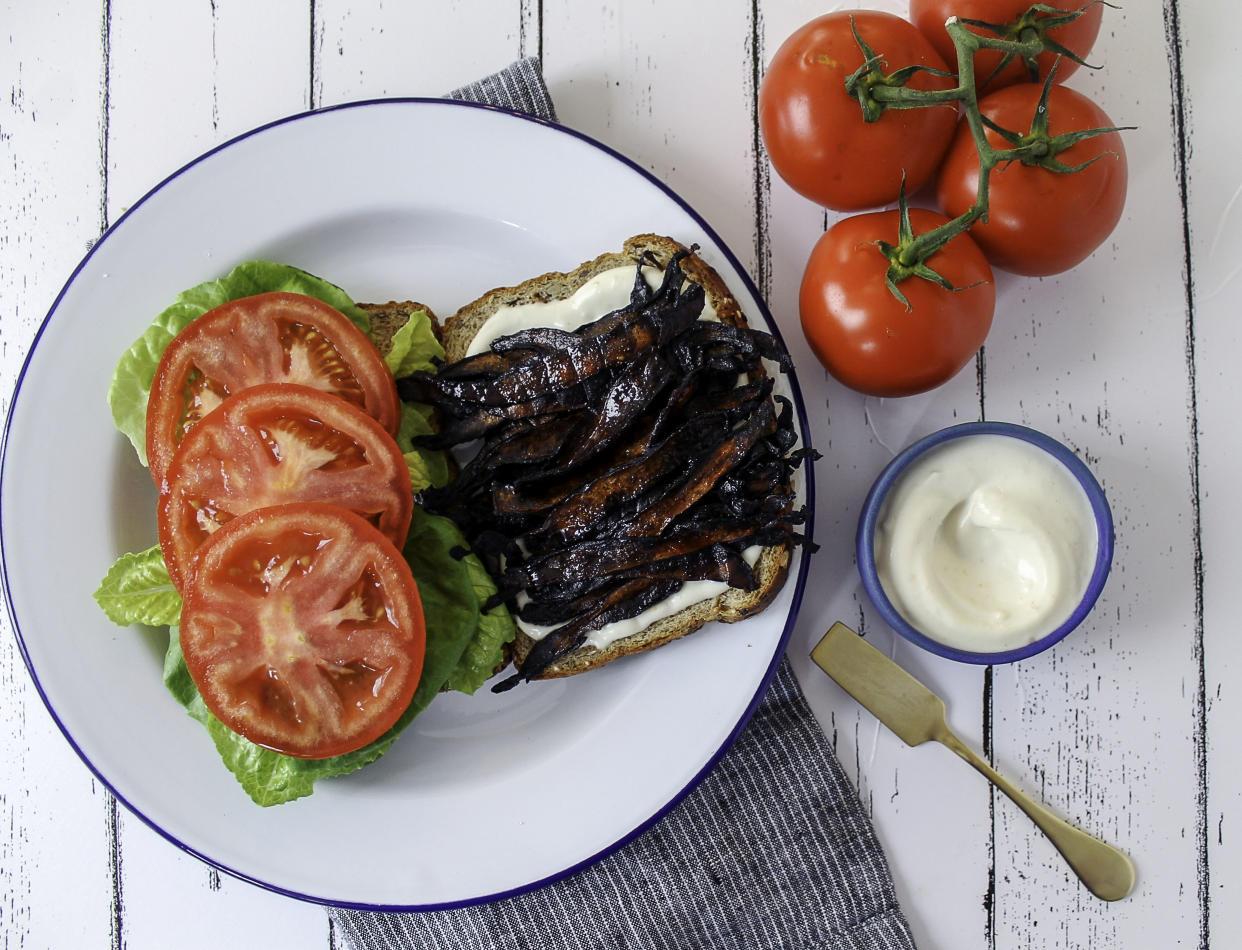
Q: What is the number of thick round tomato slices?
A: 3